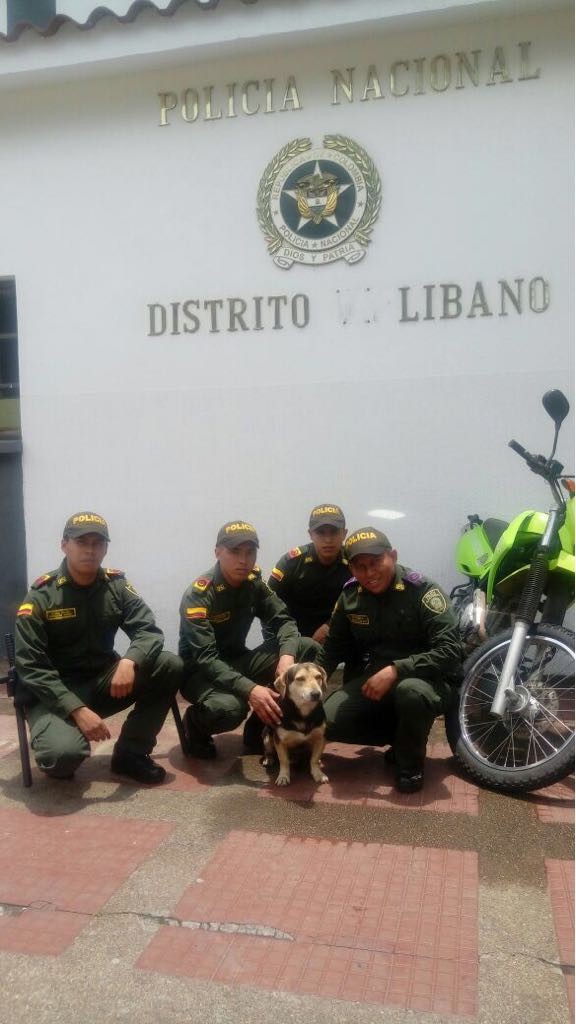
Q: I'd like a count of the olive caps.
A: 4